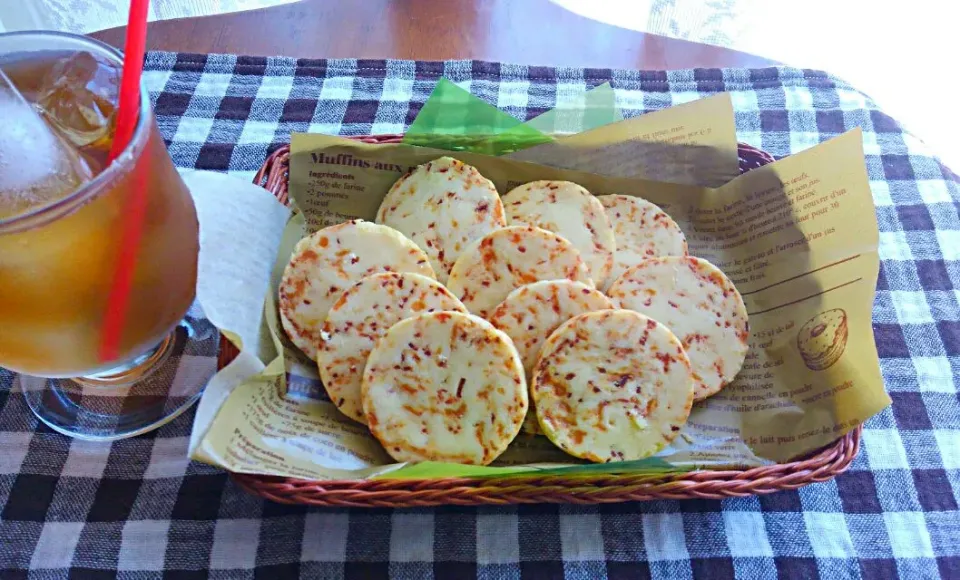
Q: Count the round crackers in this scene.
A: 10